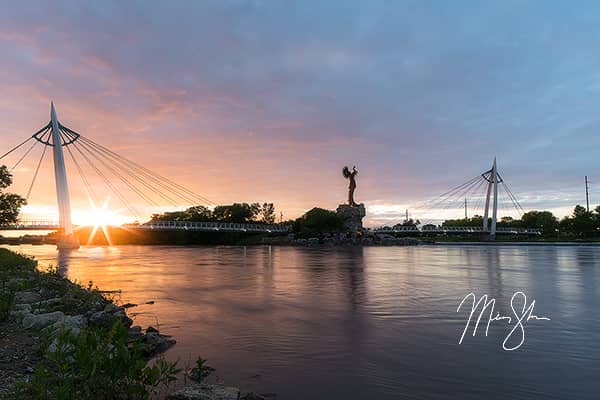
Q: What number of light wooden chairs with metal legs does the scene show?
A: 0